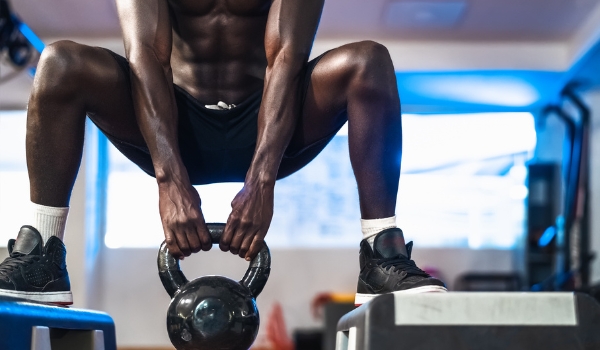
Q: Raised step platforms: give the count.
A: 2